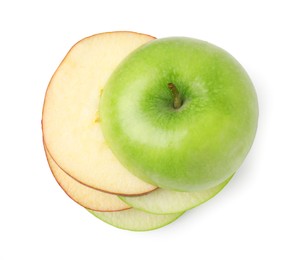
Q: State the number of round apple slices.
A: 4